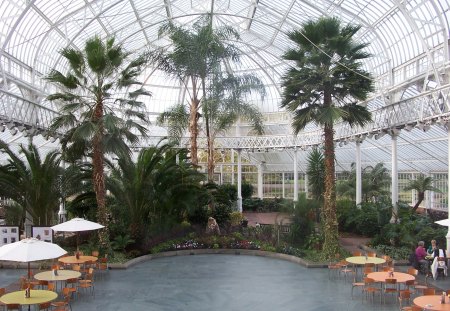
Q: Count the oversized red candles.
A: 0